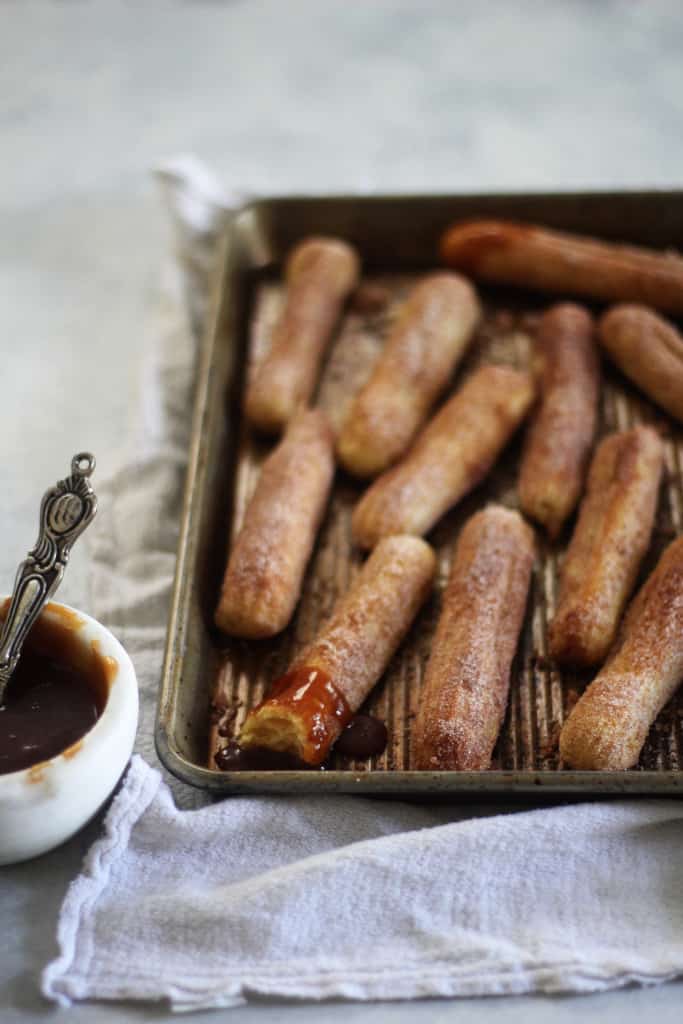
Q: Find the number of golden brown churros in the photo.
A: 11